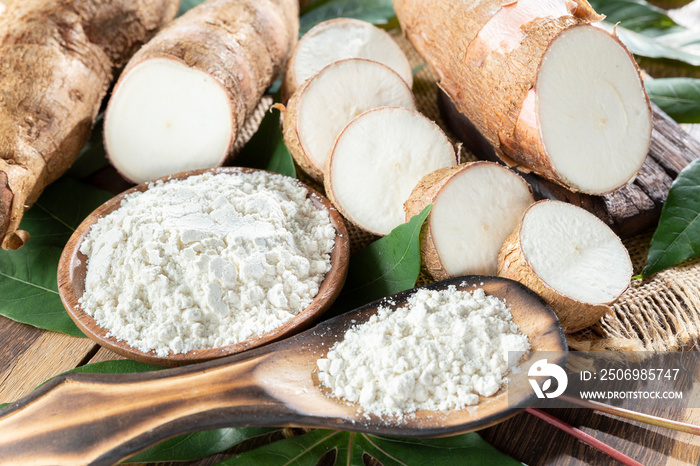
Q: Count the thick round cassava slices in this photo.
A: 5